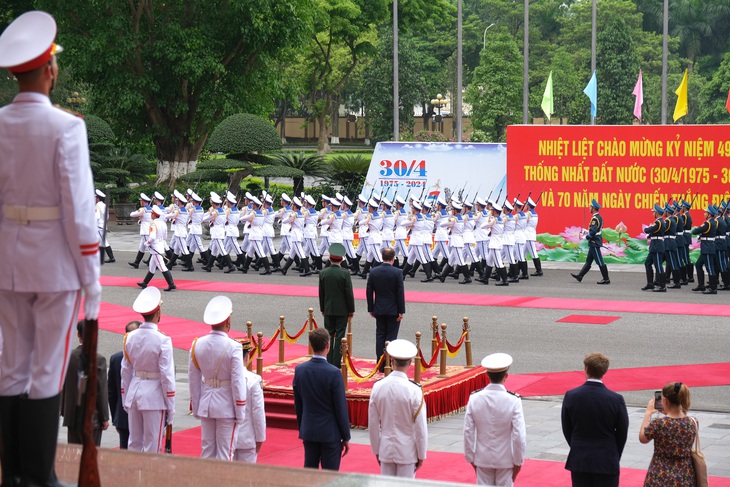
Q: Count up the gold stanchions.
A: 11